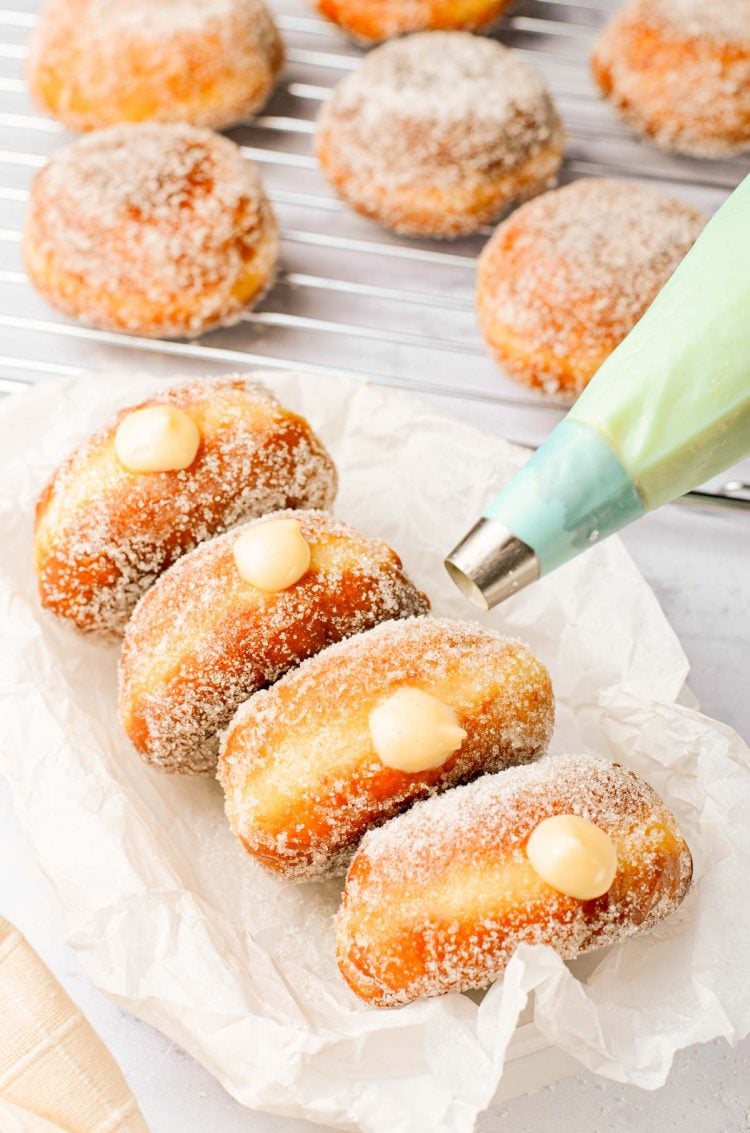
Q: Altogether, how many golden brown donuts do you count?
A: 10